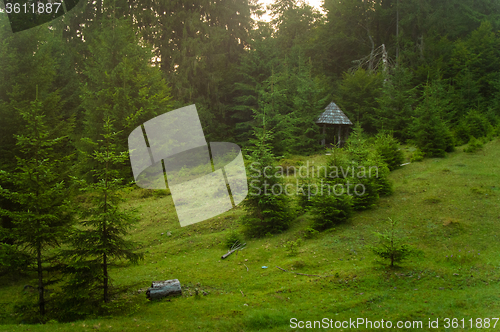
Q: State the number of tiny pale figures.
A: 0